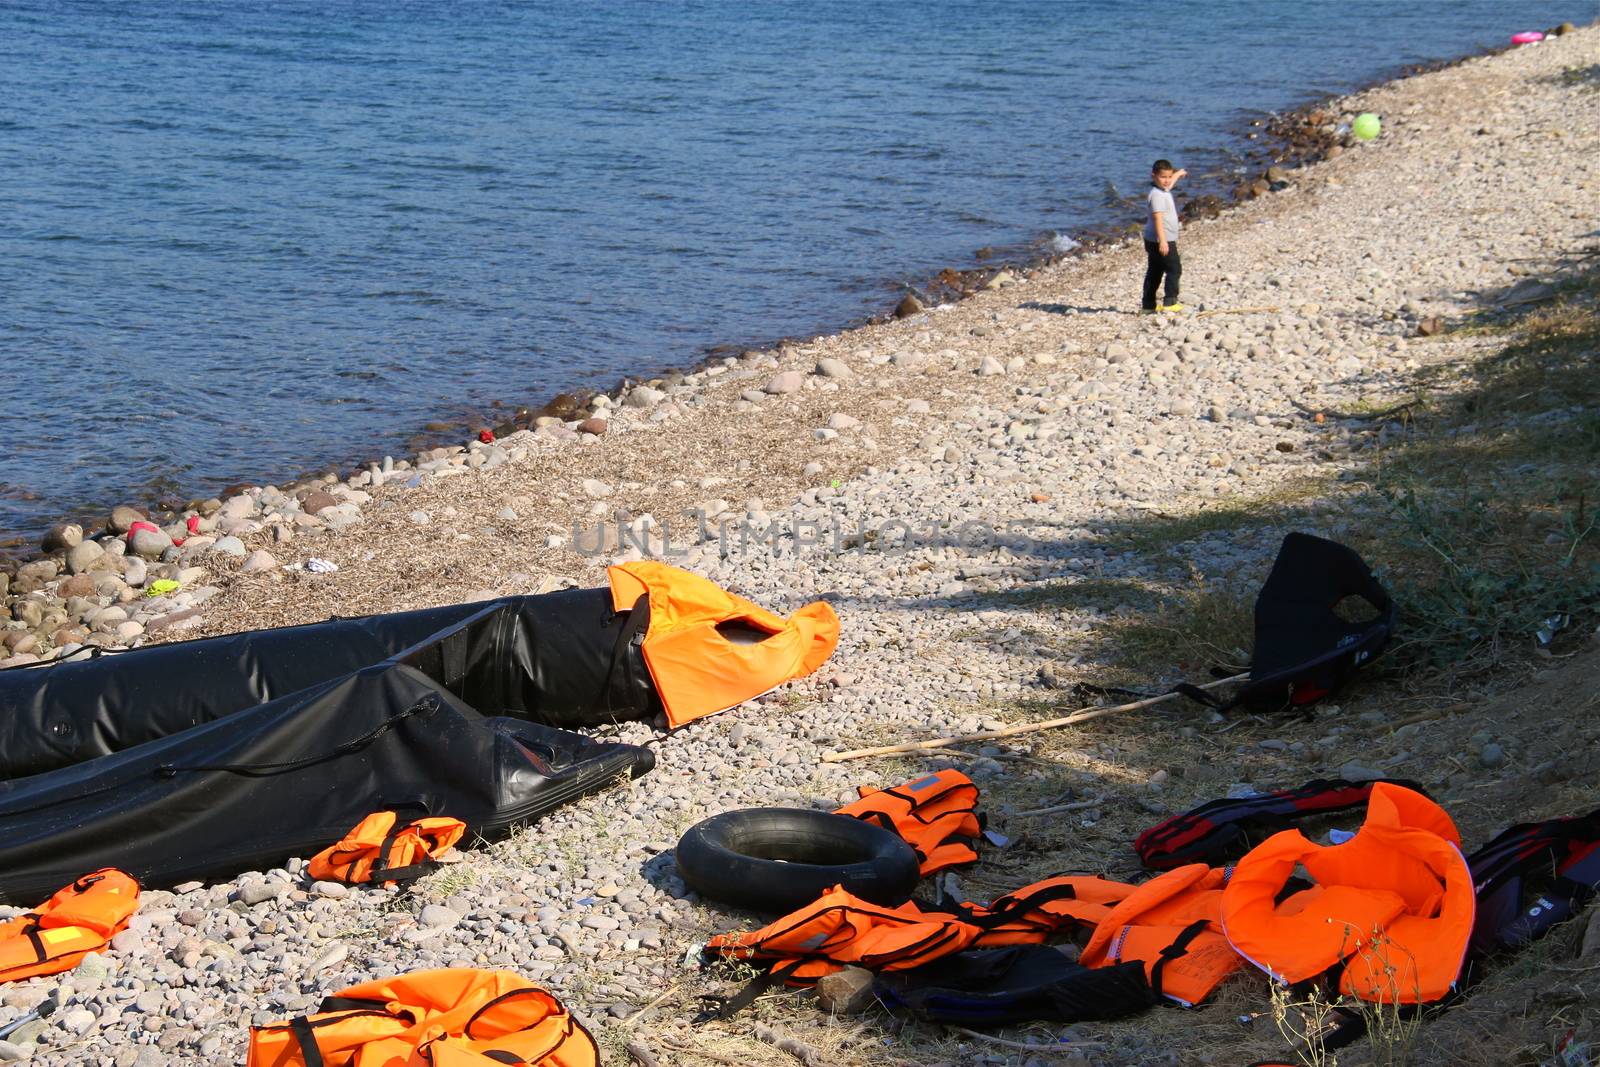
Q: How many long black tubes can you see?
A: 2